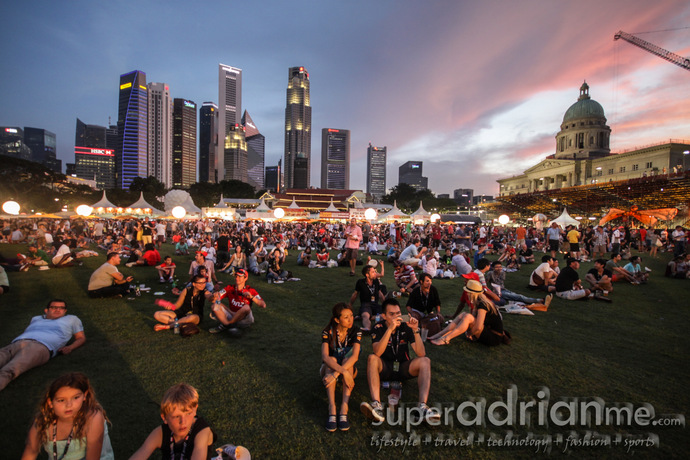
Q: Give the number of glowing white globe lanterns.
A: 7